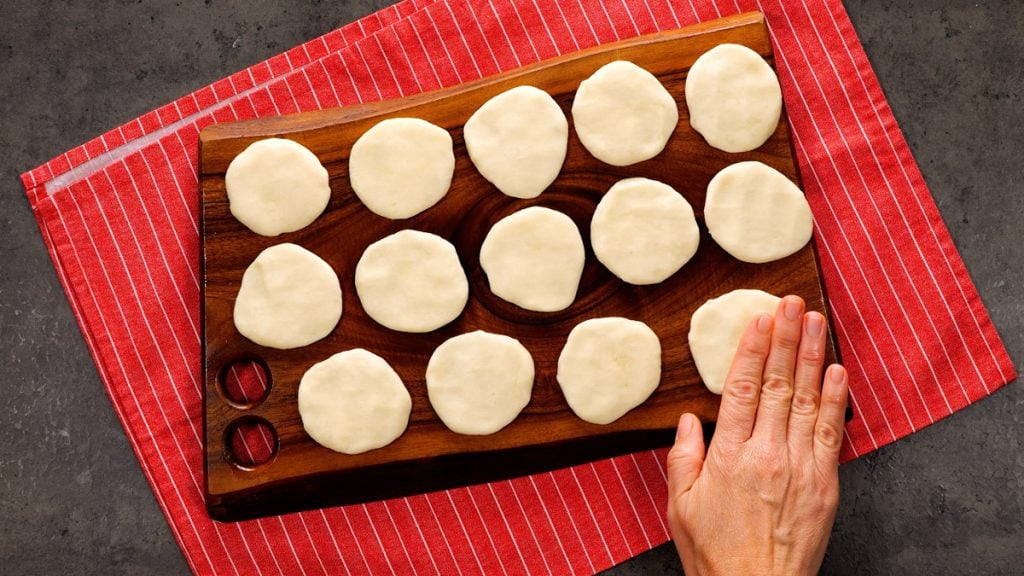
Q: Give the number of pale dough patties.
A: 14